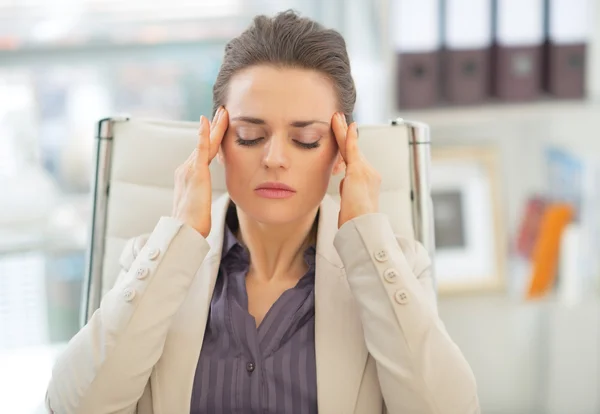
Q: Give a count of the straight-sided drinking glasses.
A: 0